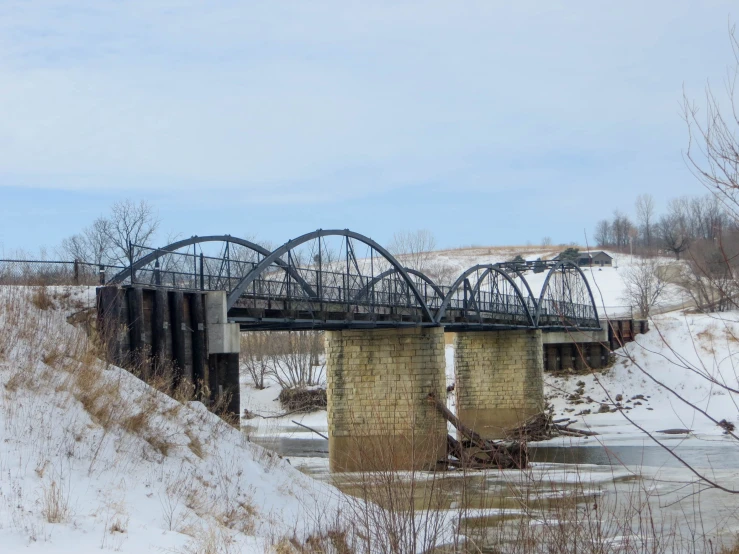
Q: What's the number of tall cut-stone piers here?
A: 2